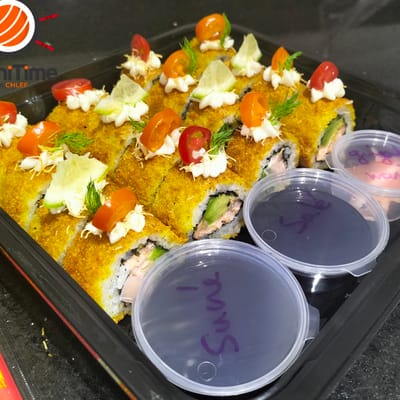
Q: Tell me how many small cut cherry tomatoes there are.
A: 12